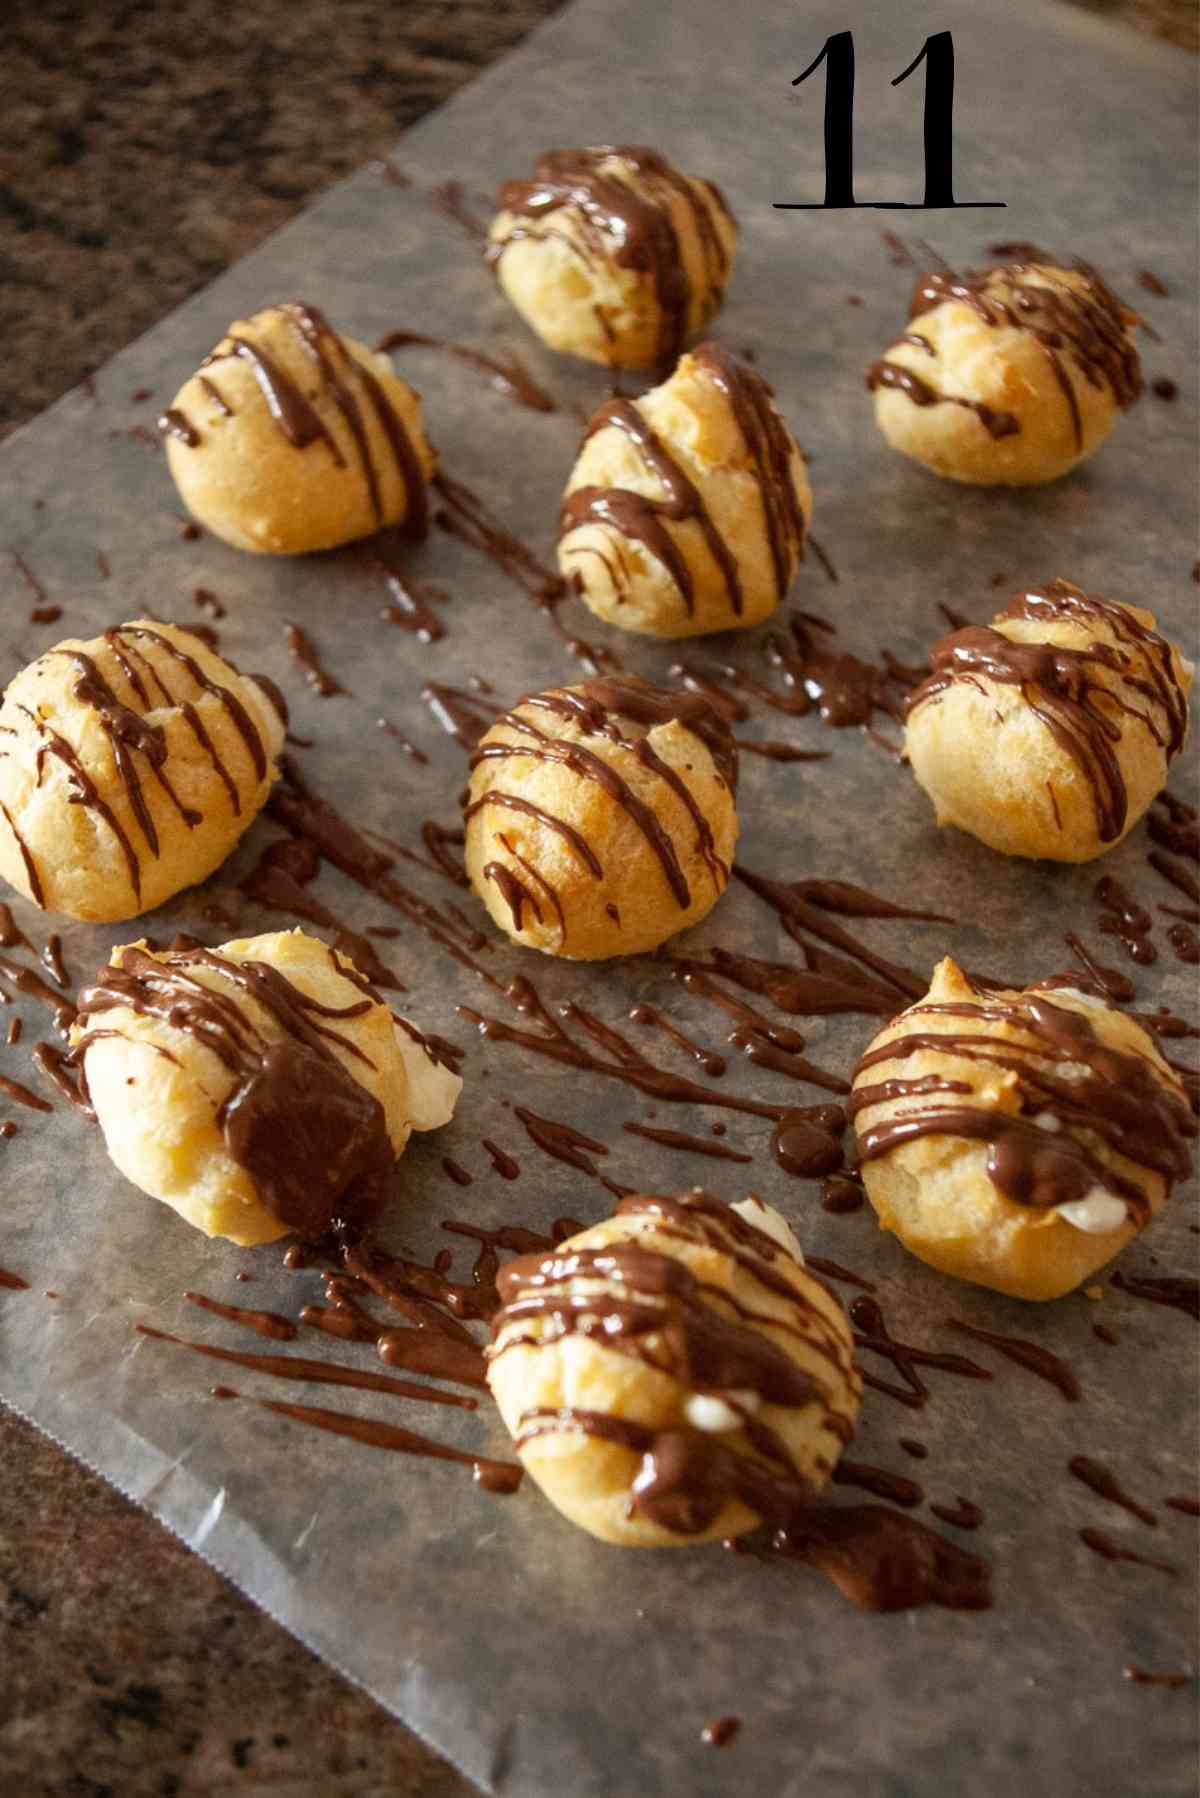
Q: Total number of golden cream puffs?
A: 10